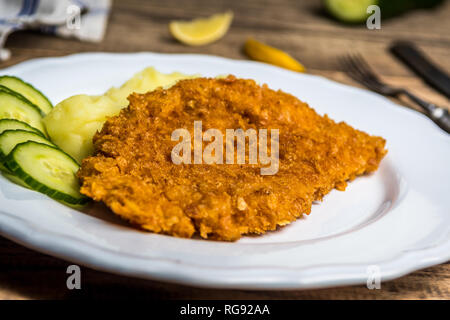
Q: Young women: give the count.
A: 0